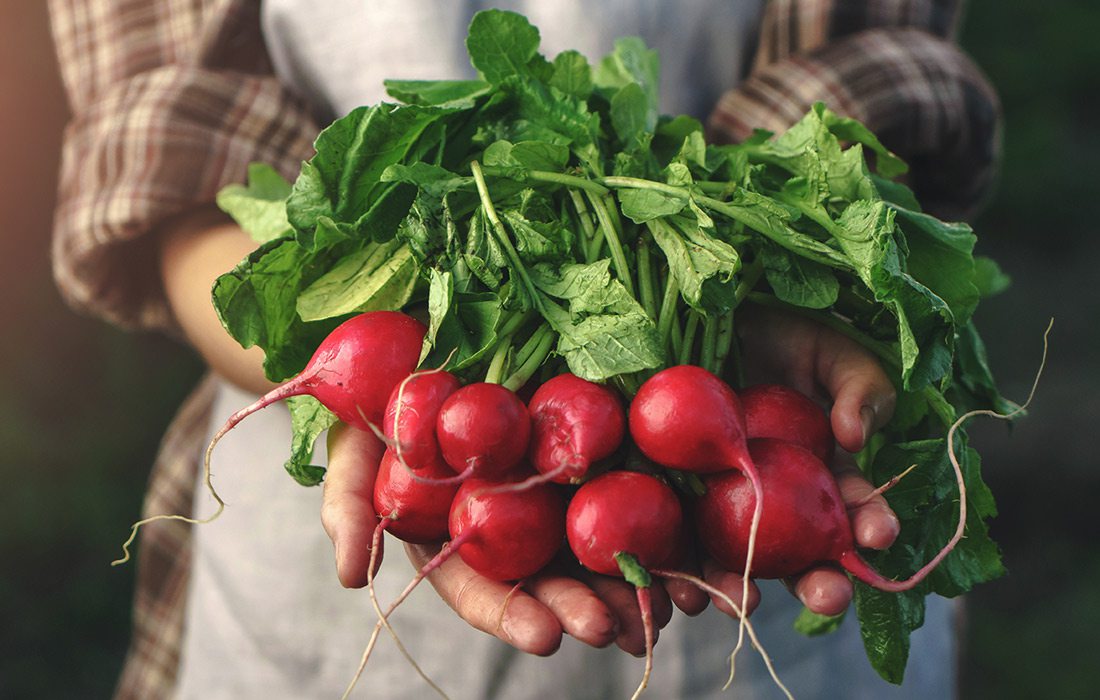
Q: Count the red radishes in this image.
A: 10